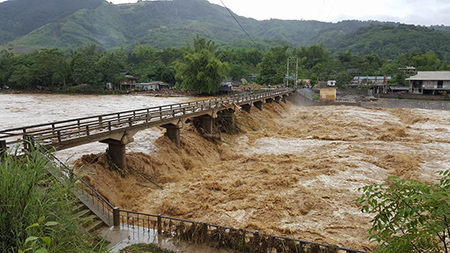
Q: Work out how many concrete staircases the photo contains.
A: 1